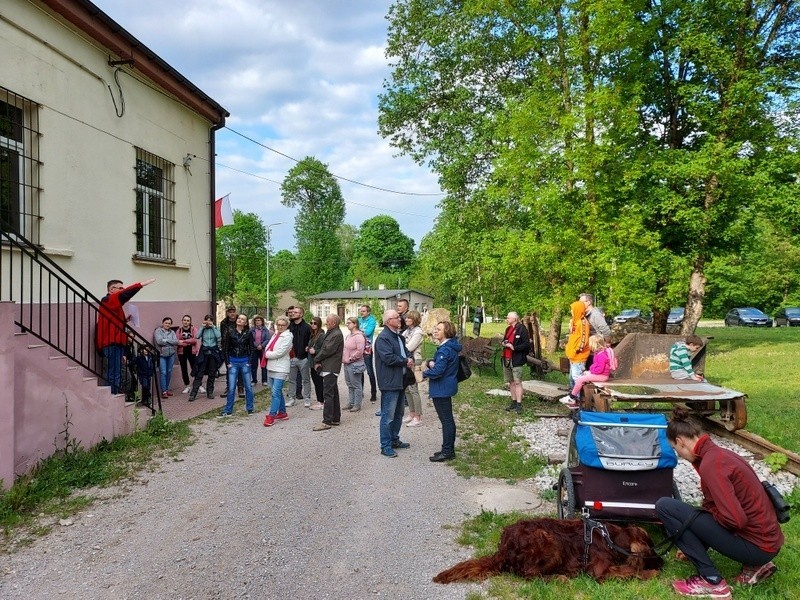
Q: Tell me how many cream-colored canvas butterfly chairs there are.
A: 0